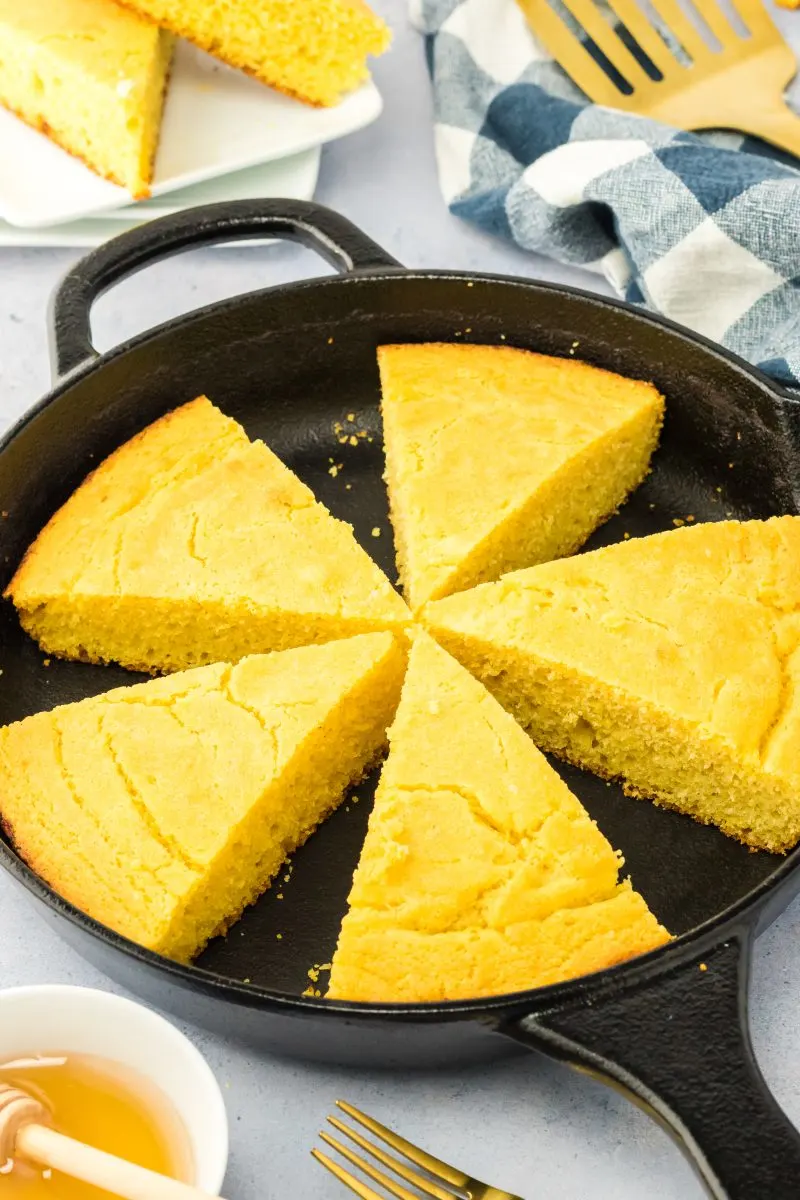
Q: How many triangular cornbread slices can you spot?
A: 7